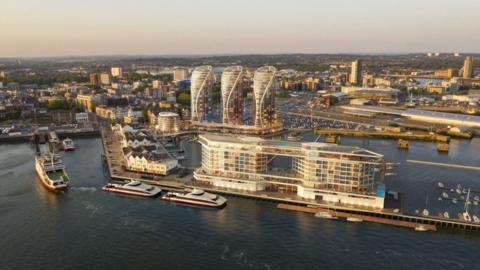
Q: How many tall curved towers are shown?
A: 3